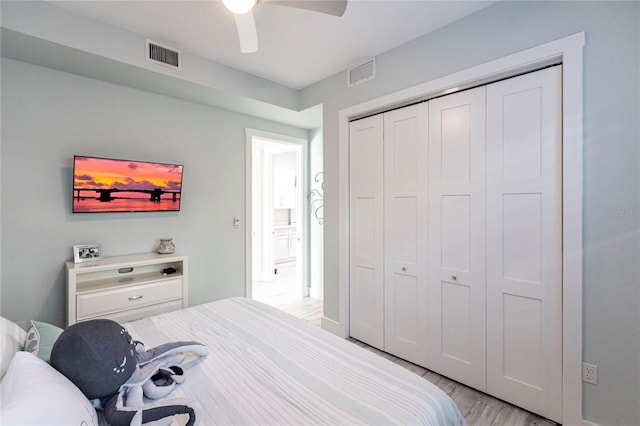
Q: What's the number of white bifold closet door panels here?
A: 4